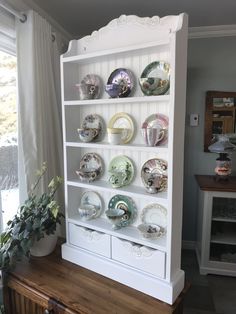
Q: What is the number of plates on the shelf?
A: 12